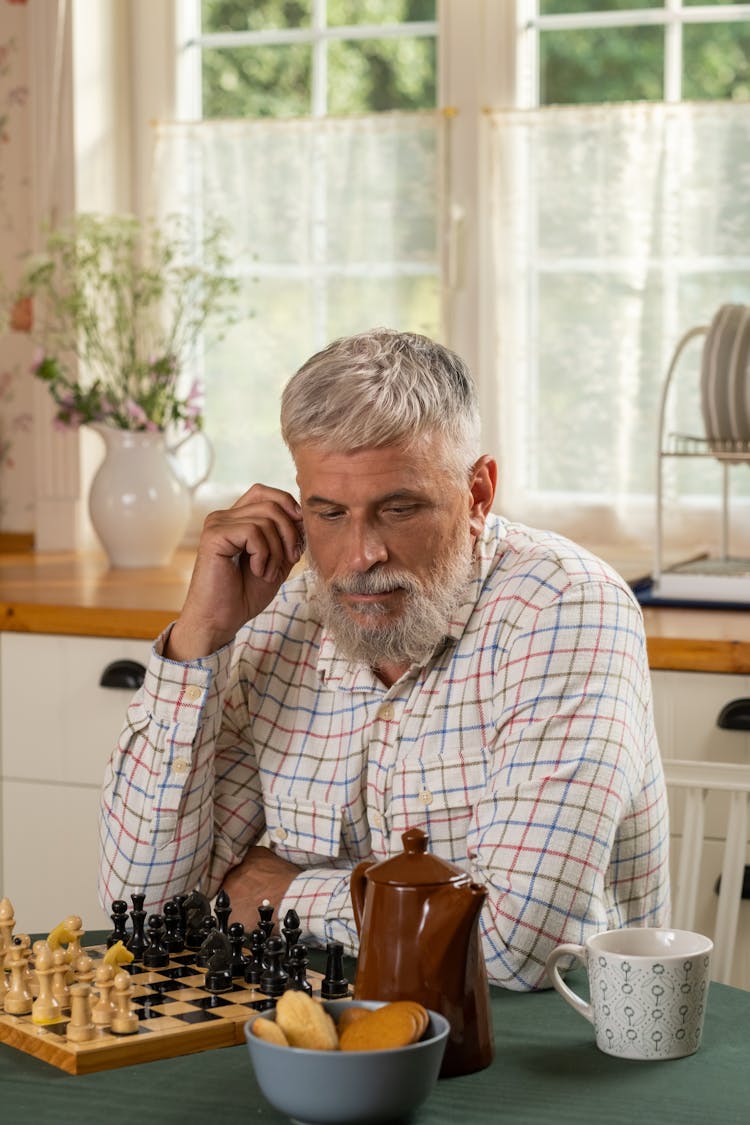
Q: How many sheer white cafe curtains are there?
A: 2